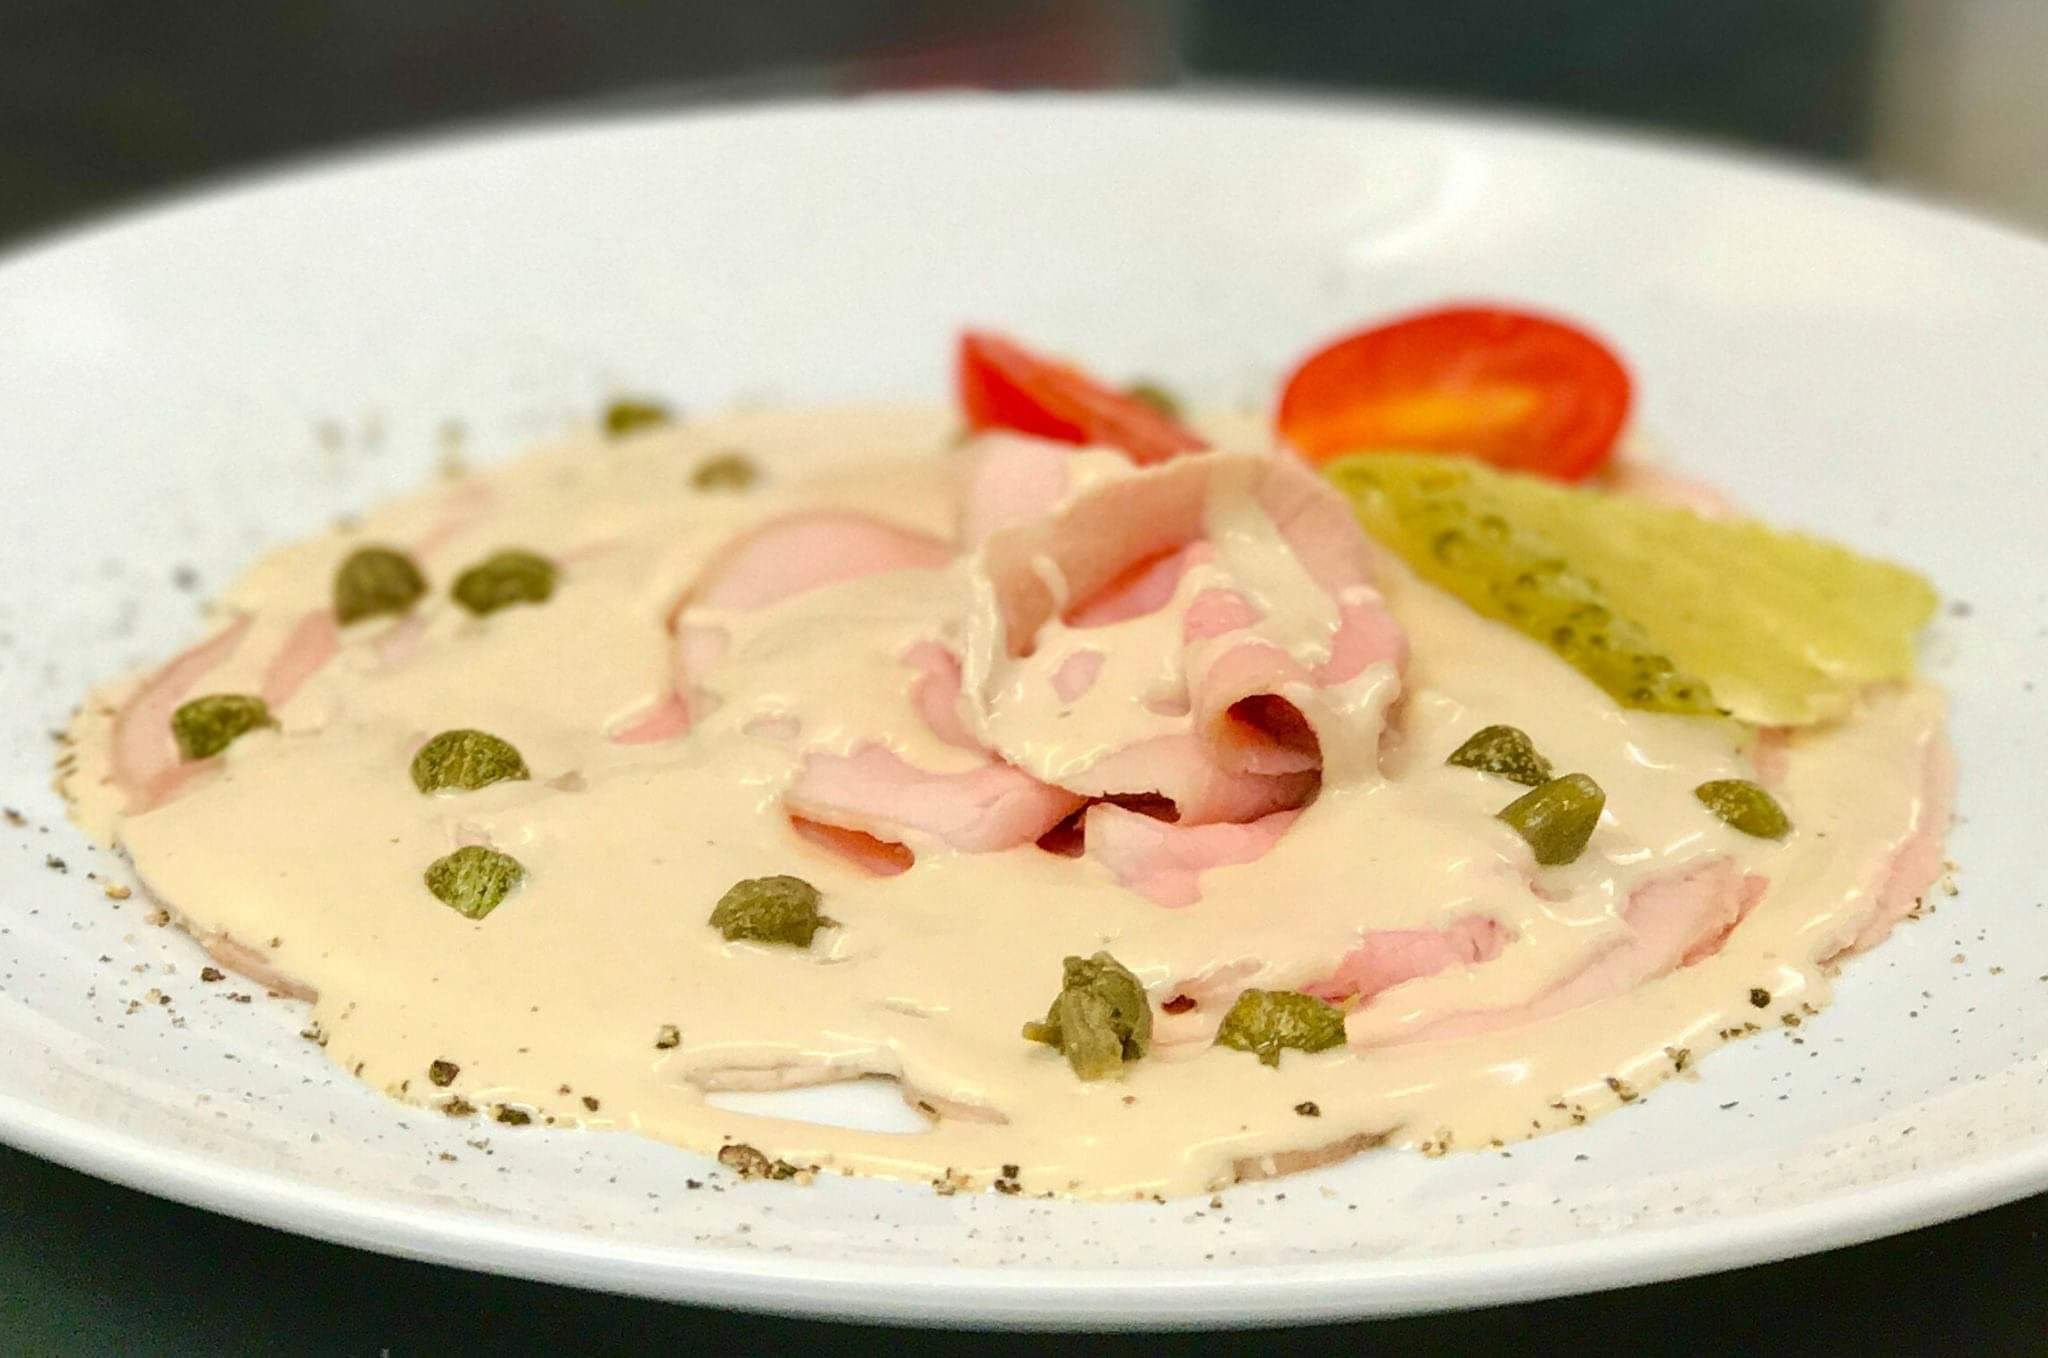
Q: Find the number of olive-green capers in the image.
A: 14